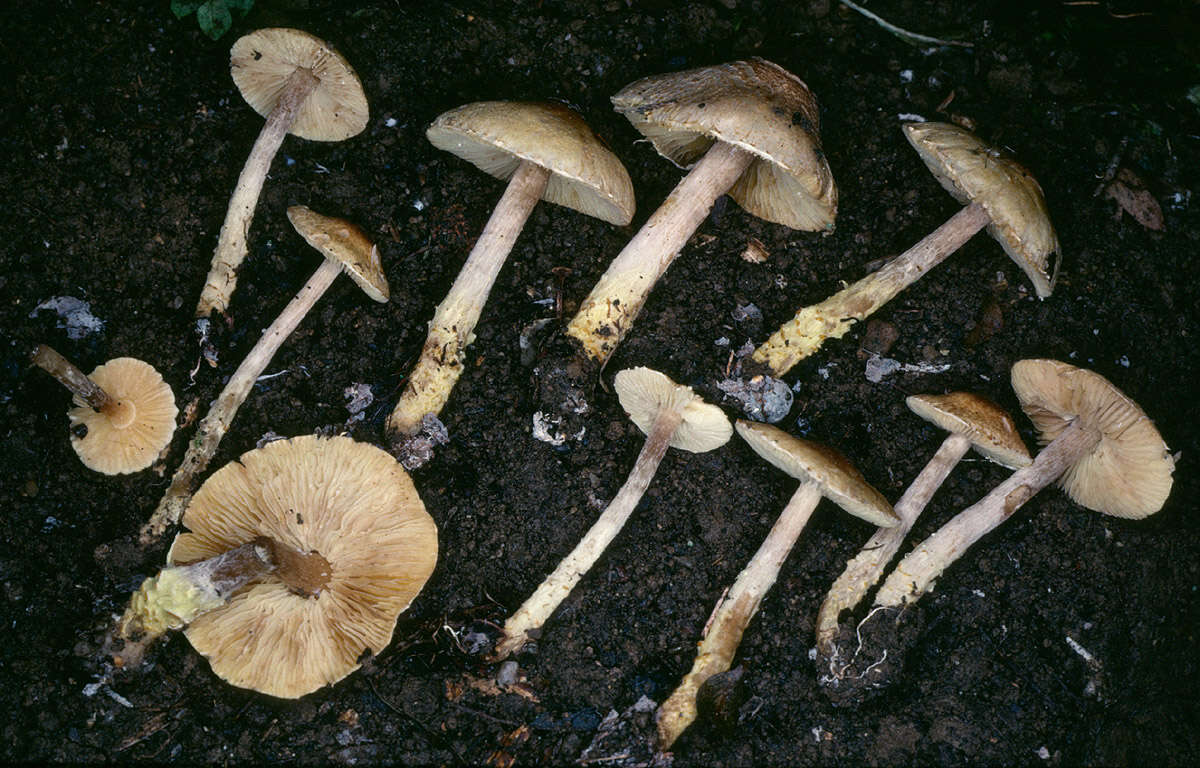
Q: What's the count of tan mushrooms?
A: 11